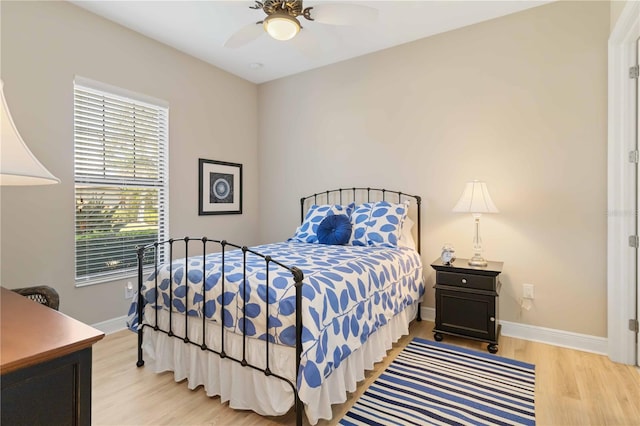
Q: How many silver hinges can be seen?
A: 4